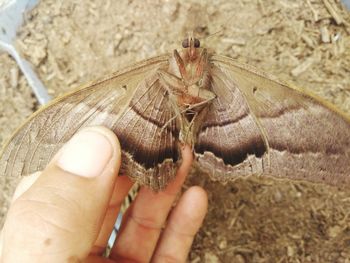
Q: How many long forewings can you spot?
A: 2